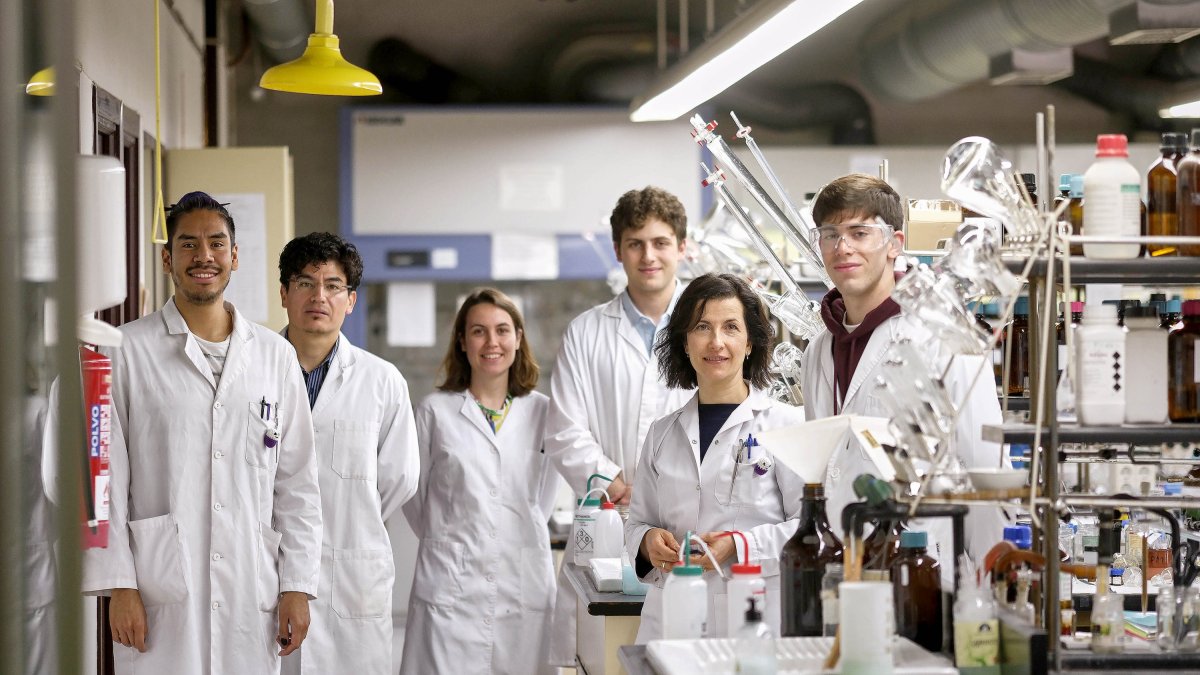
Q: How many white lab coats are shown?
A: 6